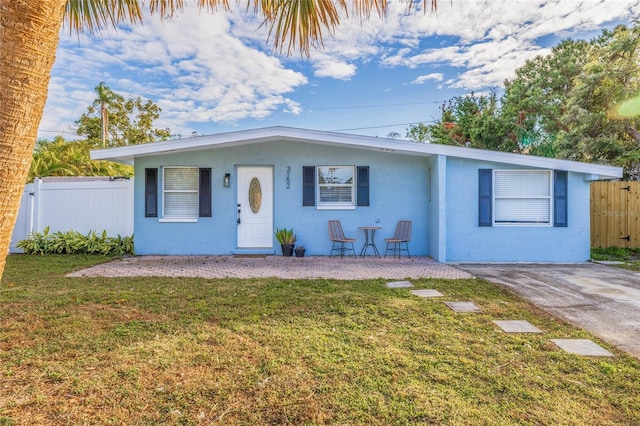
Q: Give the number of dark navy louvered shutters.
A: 6